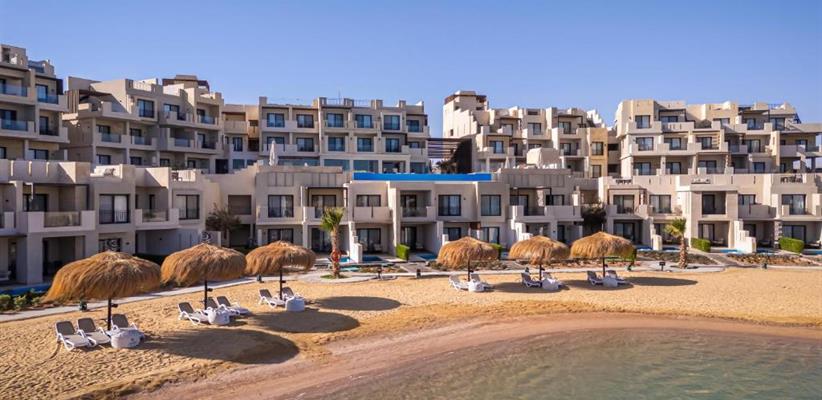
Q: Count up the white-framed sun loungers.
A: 14